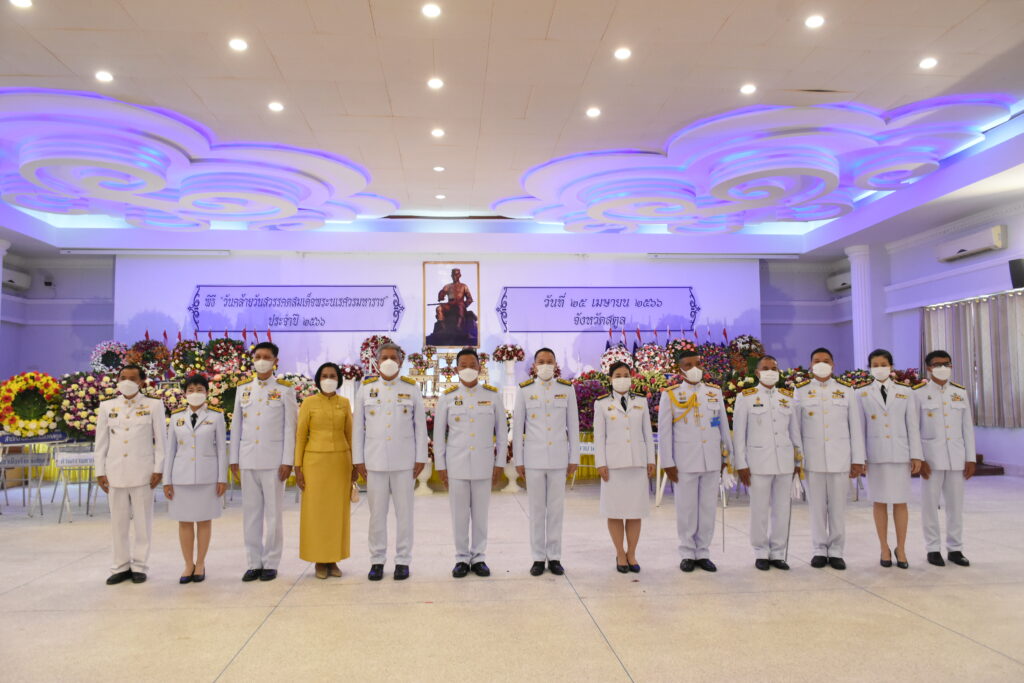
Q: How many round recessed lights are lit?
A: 14